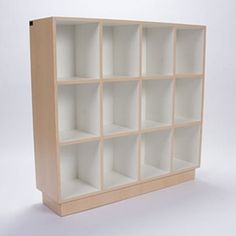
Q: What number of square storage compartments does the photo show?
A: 12